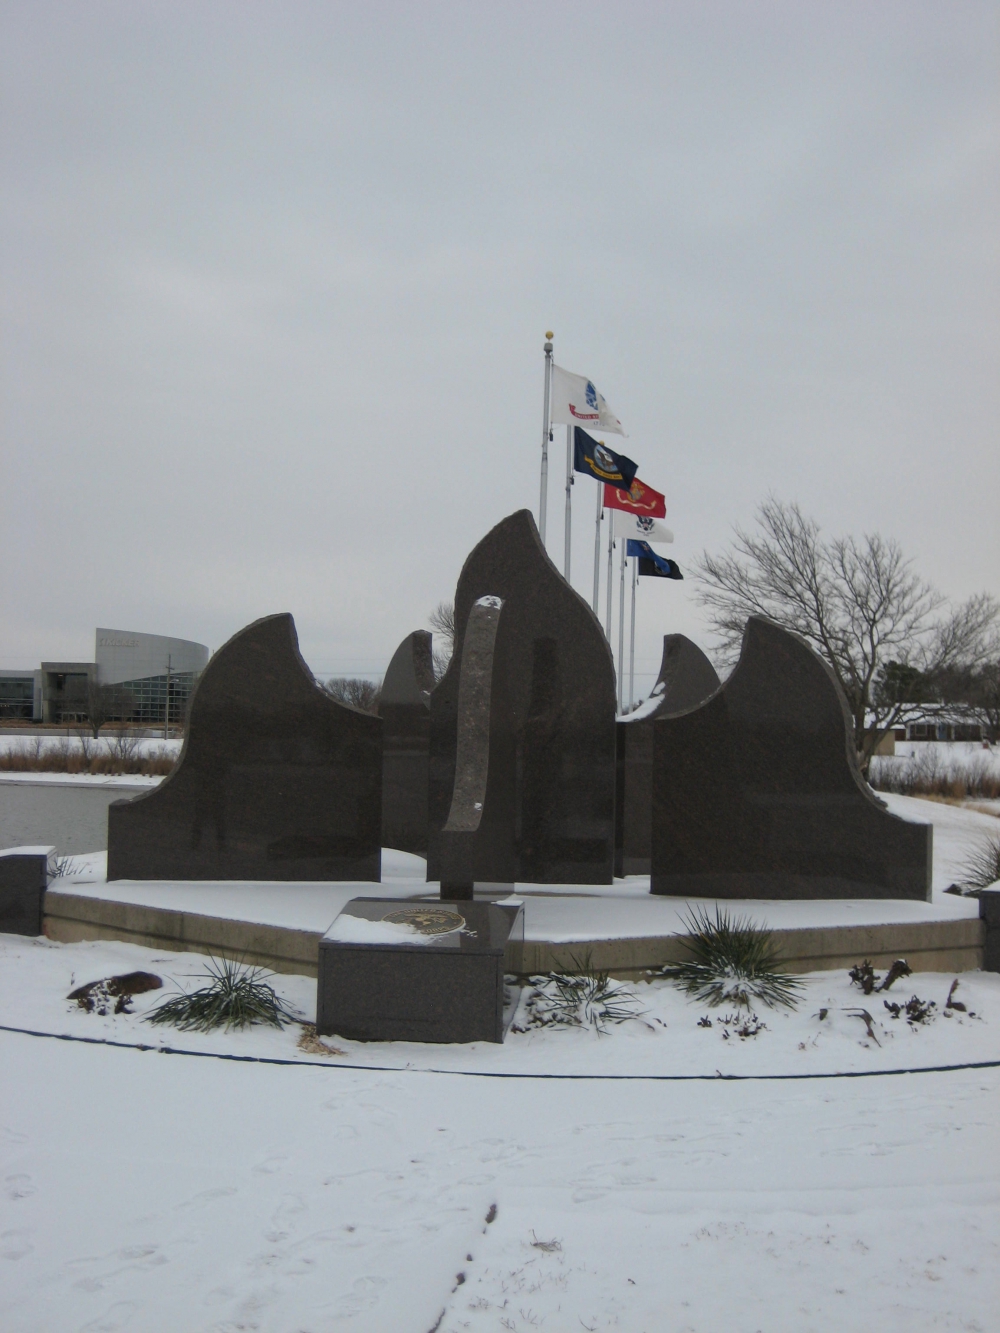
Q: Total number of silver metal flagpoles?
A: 6